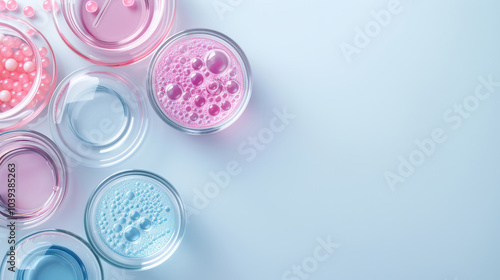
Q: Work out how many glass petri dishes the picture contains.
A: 7